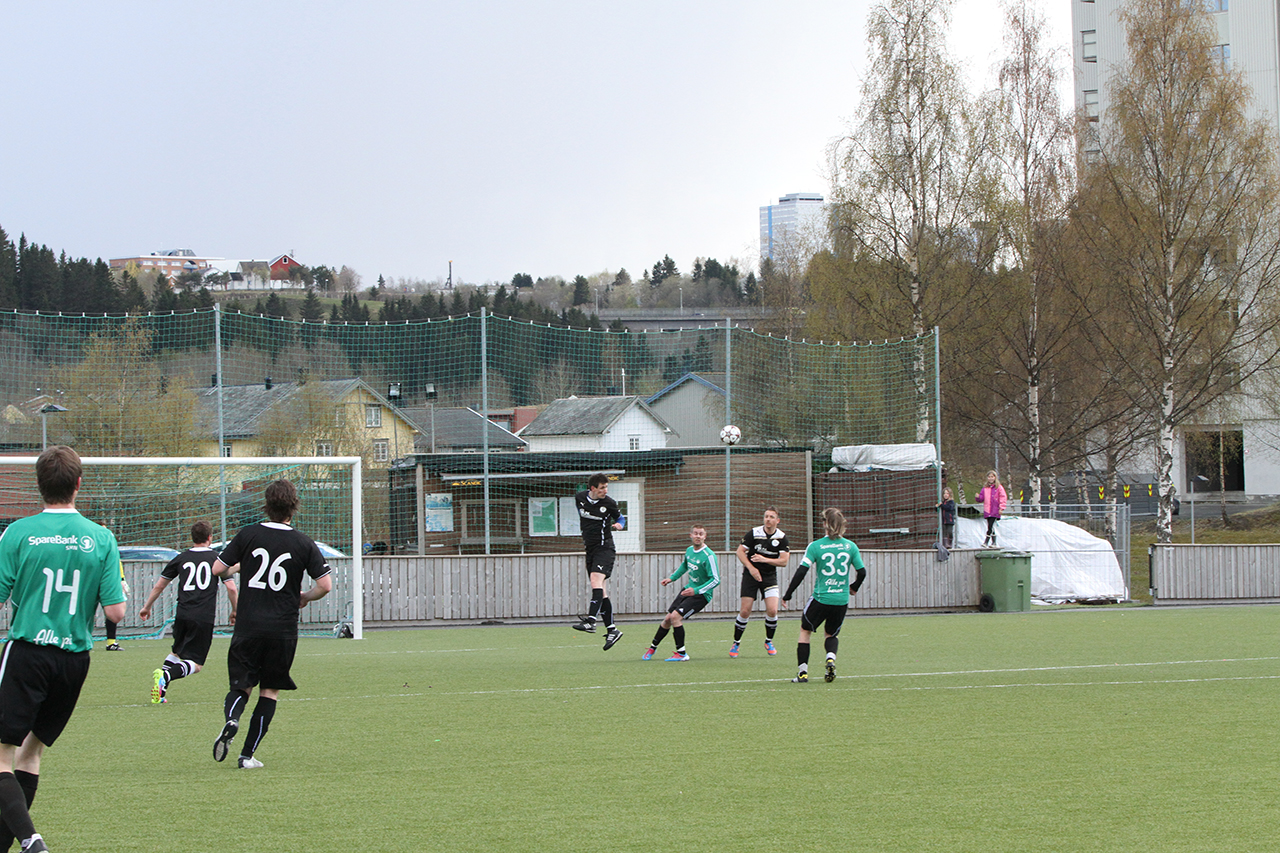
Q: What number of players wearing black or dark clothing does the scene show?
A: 4